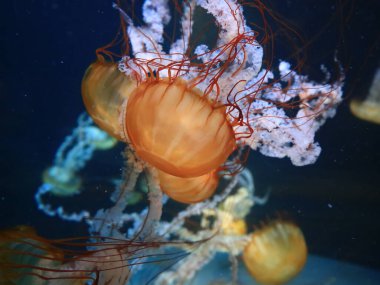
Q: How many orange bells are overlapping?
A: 3